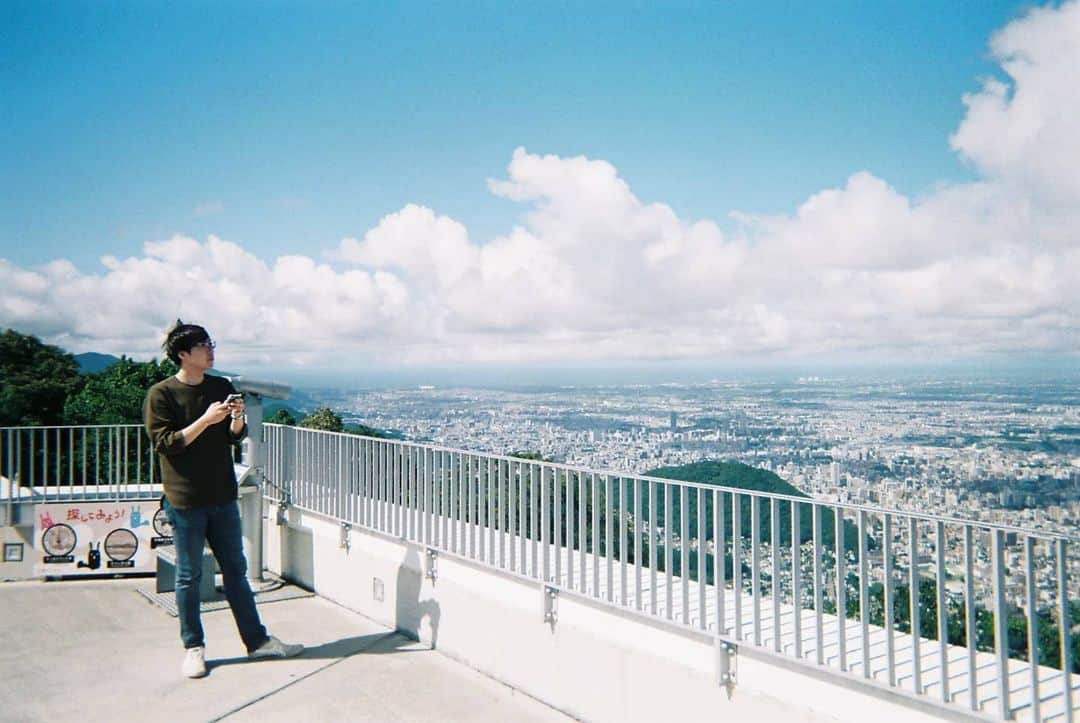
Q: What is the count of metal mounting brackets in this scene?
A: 5